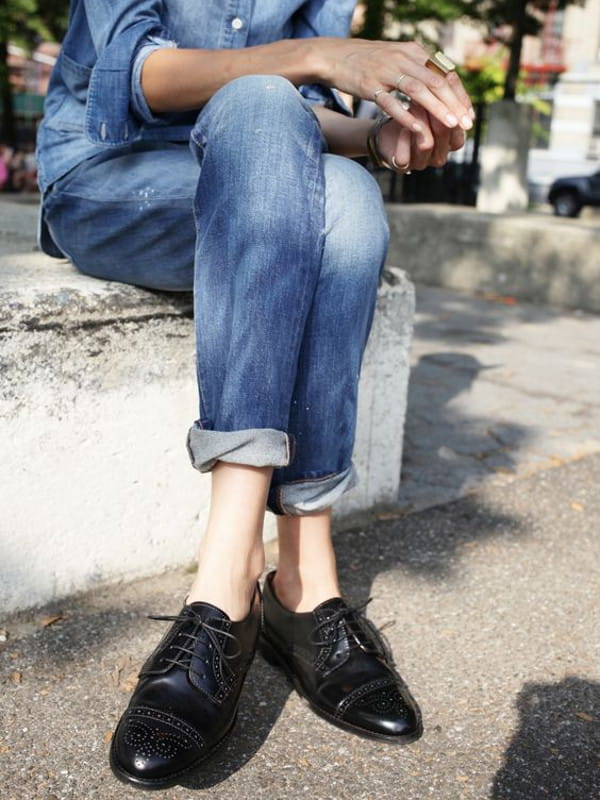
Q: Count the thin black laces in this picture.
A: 2